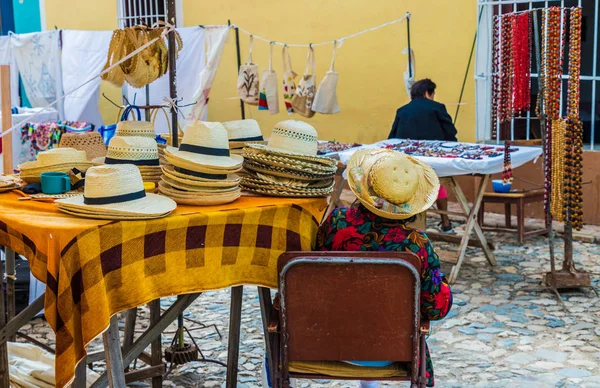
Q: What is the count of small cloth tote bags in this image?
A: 5